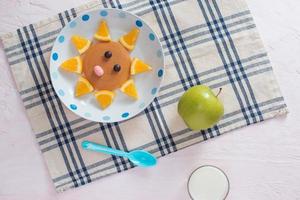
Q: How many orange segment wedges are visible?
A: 8